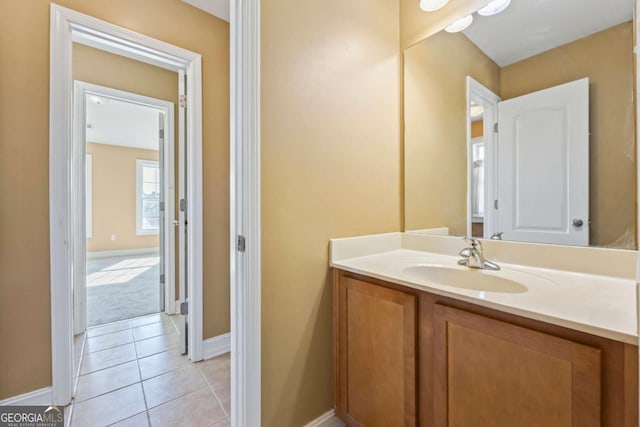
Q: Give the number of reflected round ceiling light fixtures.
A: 2